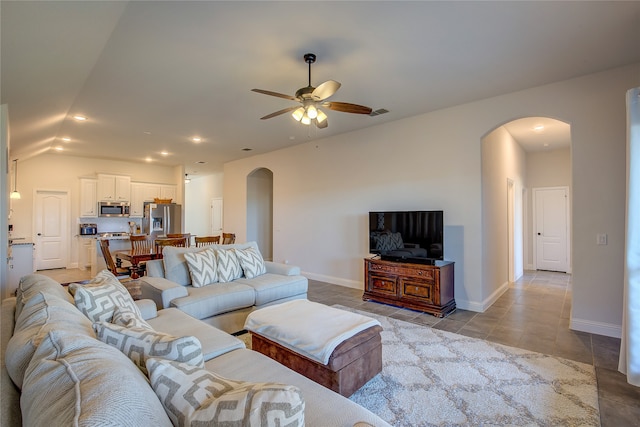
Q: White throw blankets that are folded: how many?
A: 1